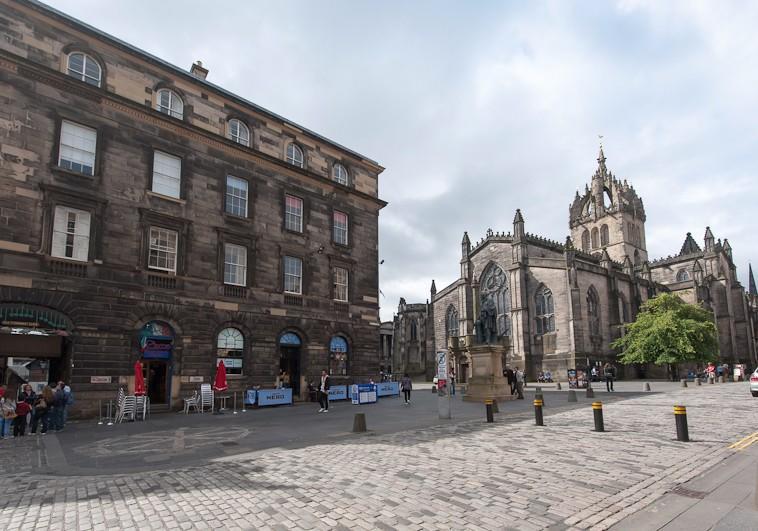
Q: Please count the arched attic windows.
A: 5